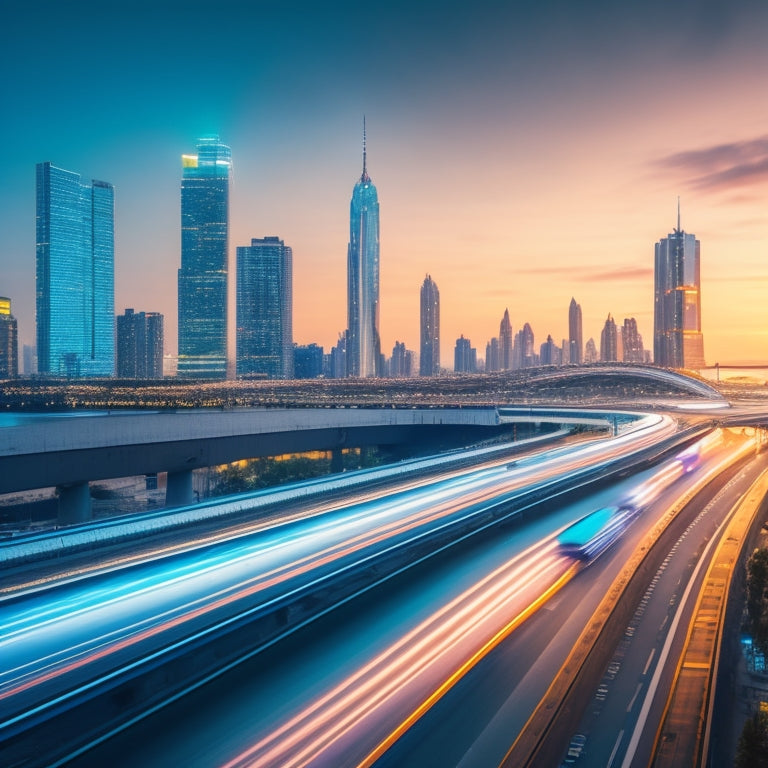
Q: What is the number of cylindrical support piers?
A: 3